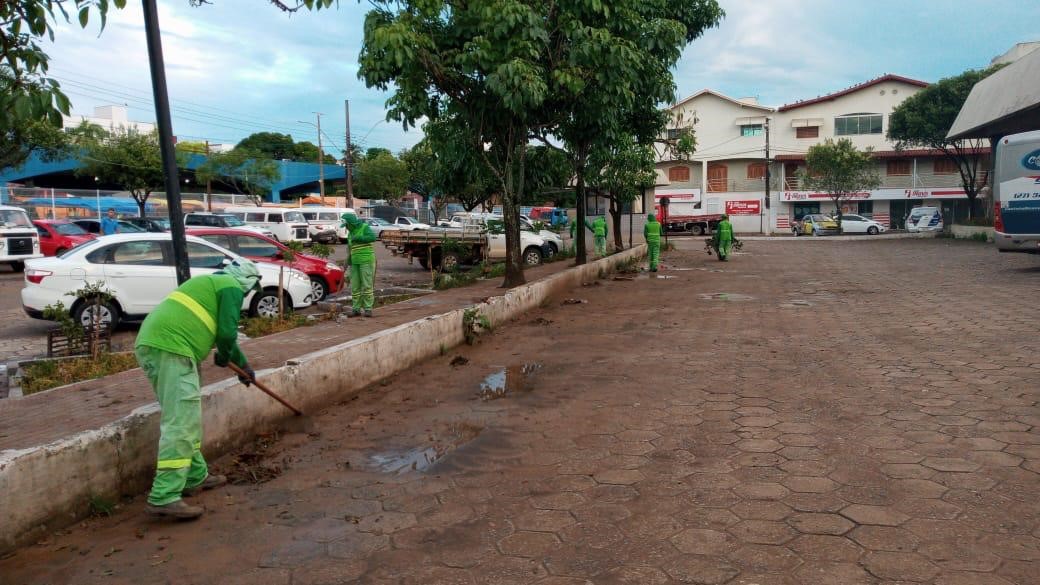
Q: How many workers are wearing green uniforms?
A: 6